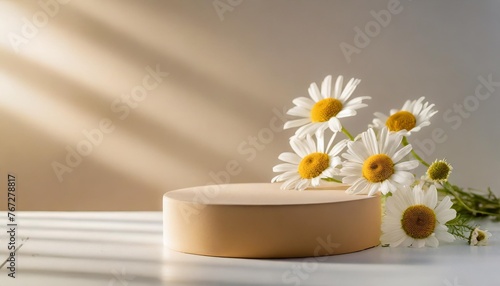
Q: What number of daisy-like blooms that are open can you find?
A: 5